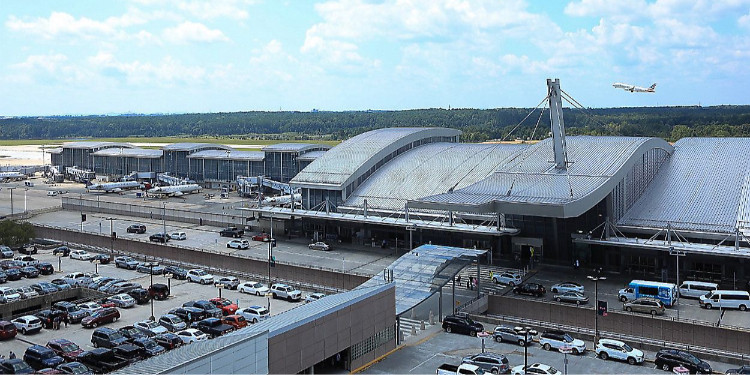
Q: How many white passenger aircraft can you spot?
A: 5